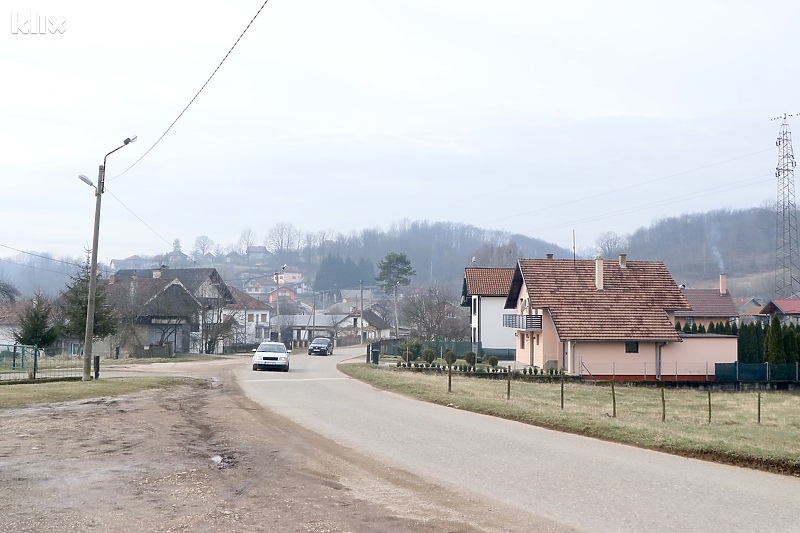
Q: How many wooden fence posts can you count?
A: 7